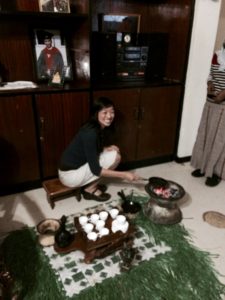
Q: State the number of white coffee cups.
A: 11